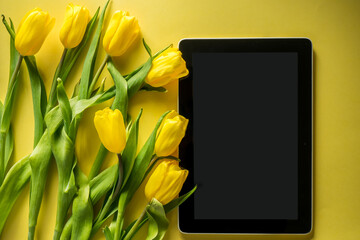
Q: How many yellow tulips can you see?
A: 7